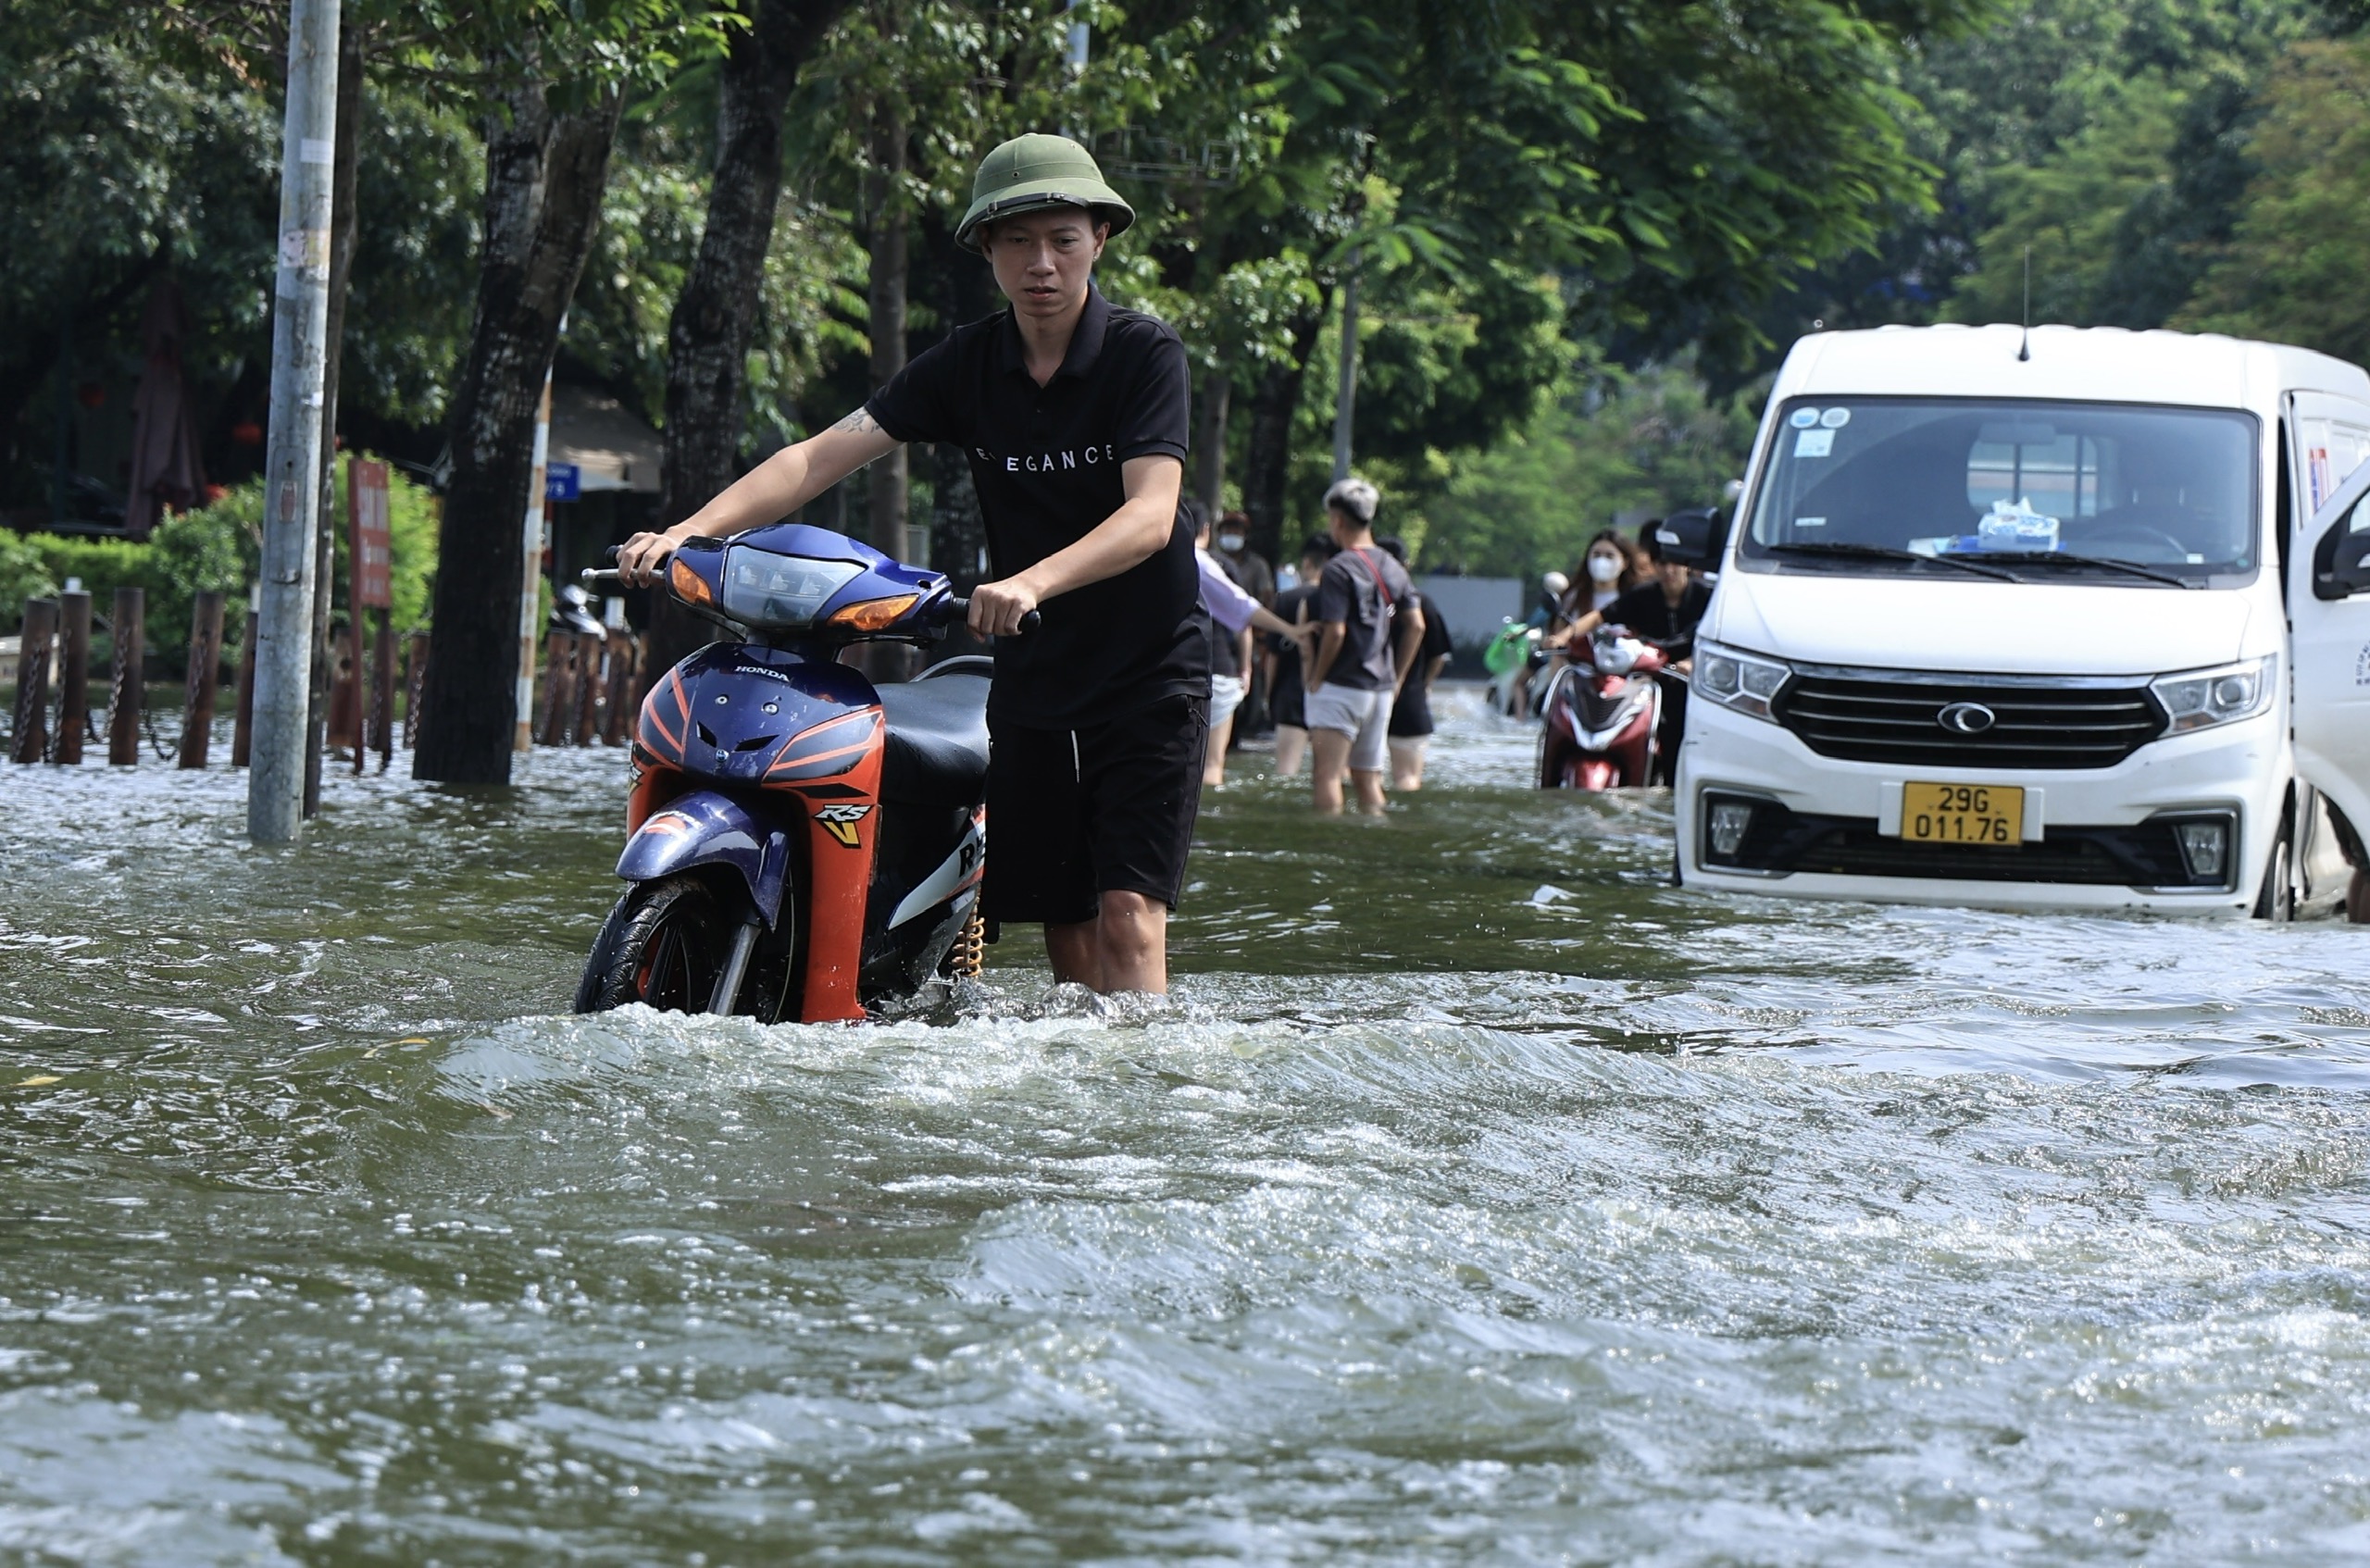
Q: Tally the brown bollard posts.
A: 12